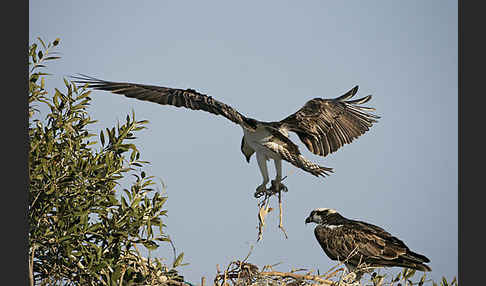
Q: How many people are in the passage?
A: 0